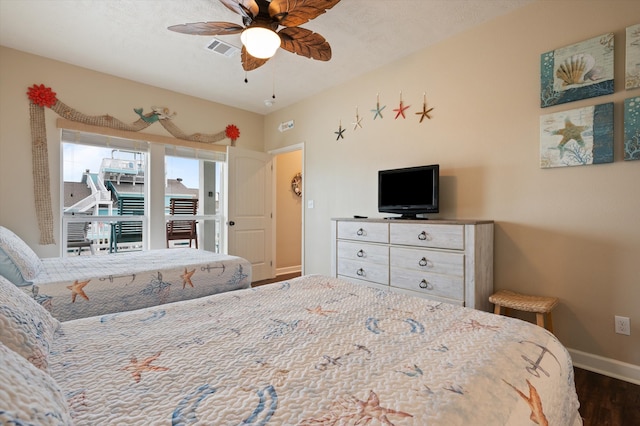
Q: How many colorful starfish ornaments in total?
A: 5